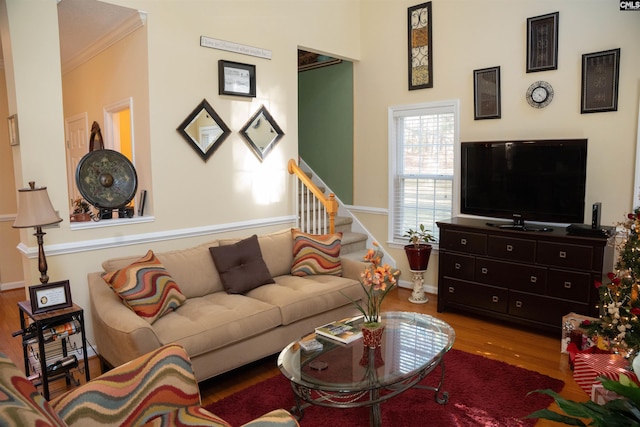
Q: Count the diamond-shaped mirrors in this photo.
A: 2